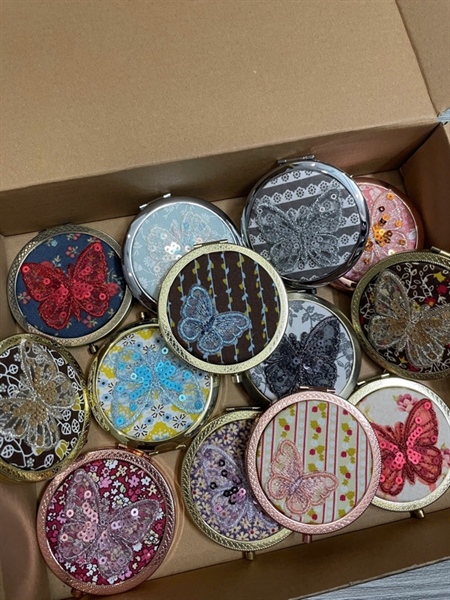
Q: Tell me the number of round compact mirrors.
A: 13